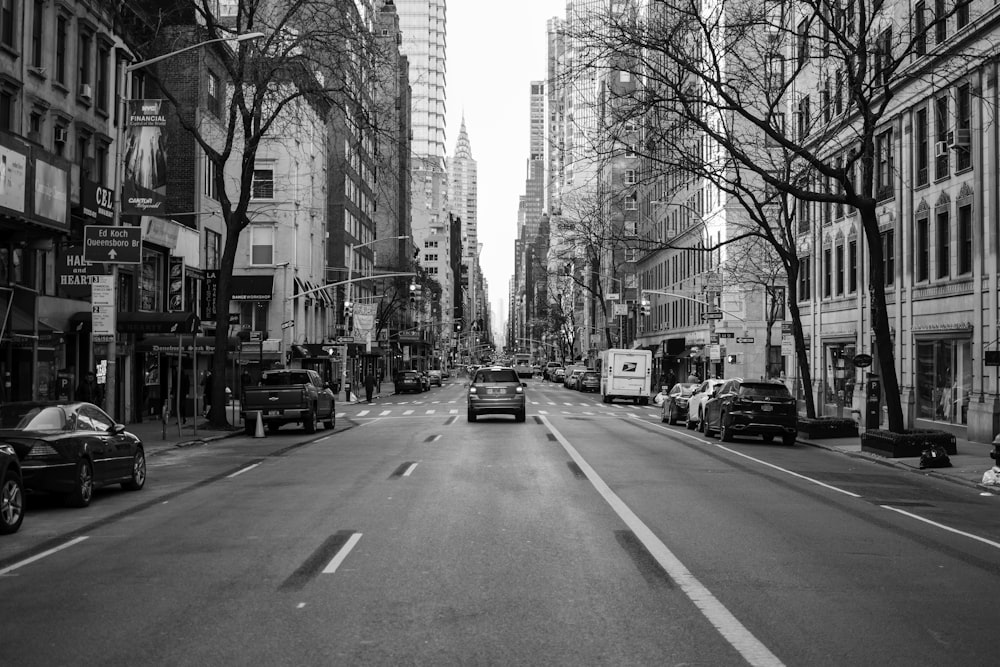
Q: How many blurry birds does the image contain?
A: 0